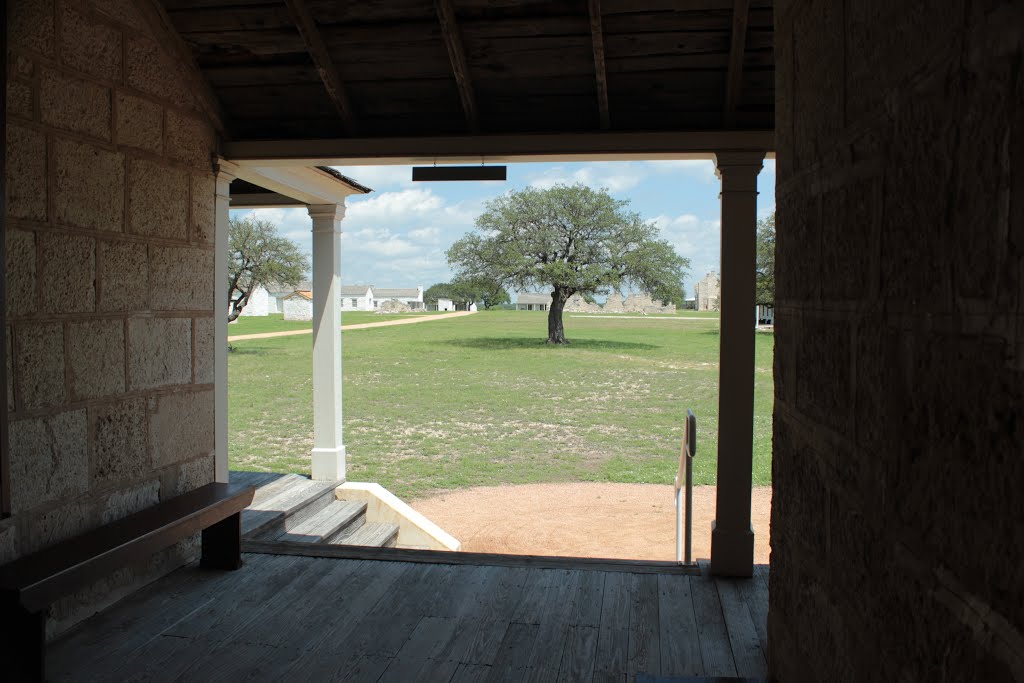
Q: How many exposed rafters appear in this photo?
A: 4